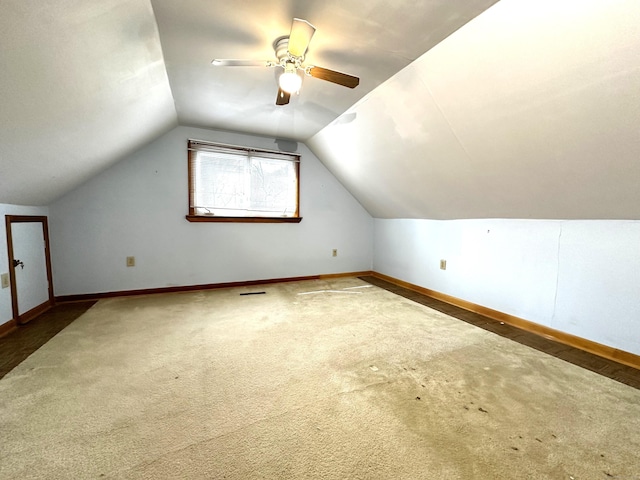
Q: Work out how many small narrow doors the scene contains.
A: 1